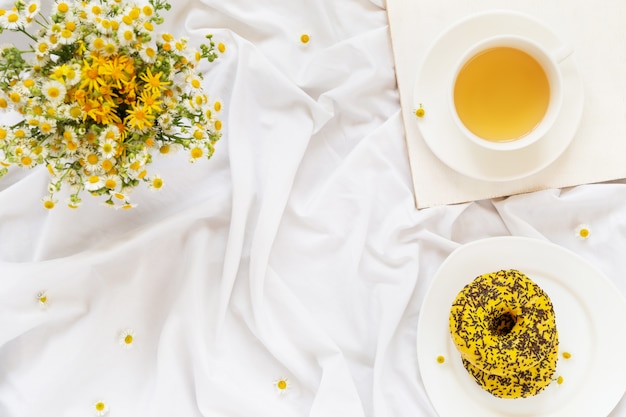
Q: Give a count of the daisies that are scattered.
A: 10